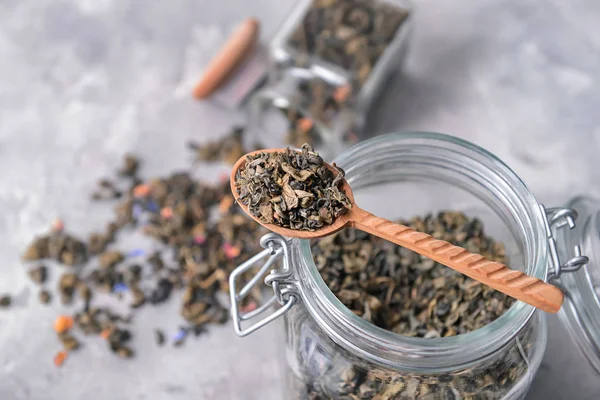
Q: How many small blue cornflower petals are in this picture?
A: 5